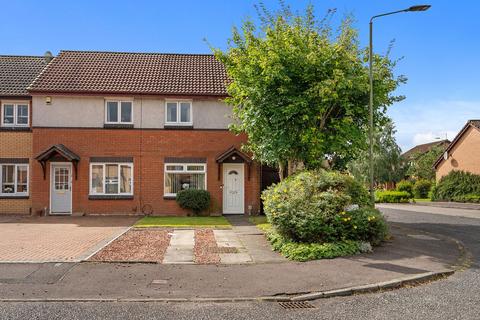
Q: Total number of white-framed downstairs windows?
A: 3